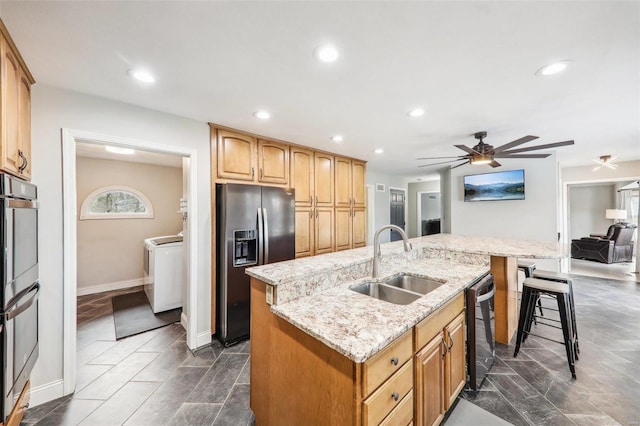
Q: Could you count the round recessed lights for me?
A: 7